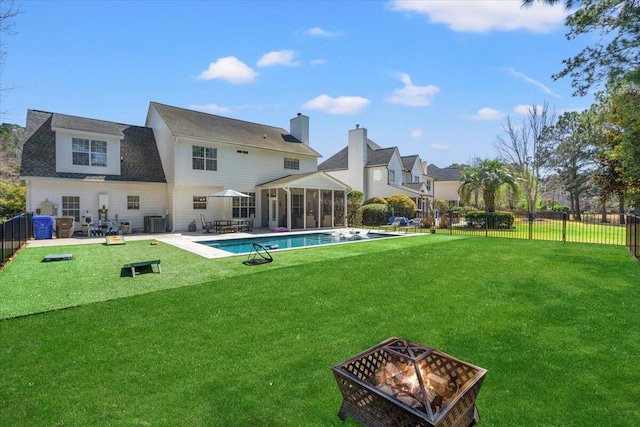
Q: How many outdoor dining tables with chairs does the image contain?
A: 1